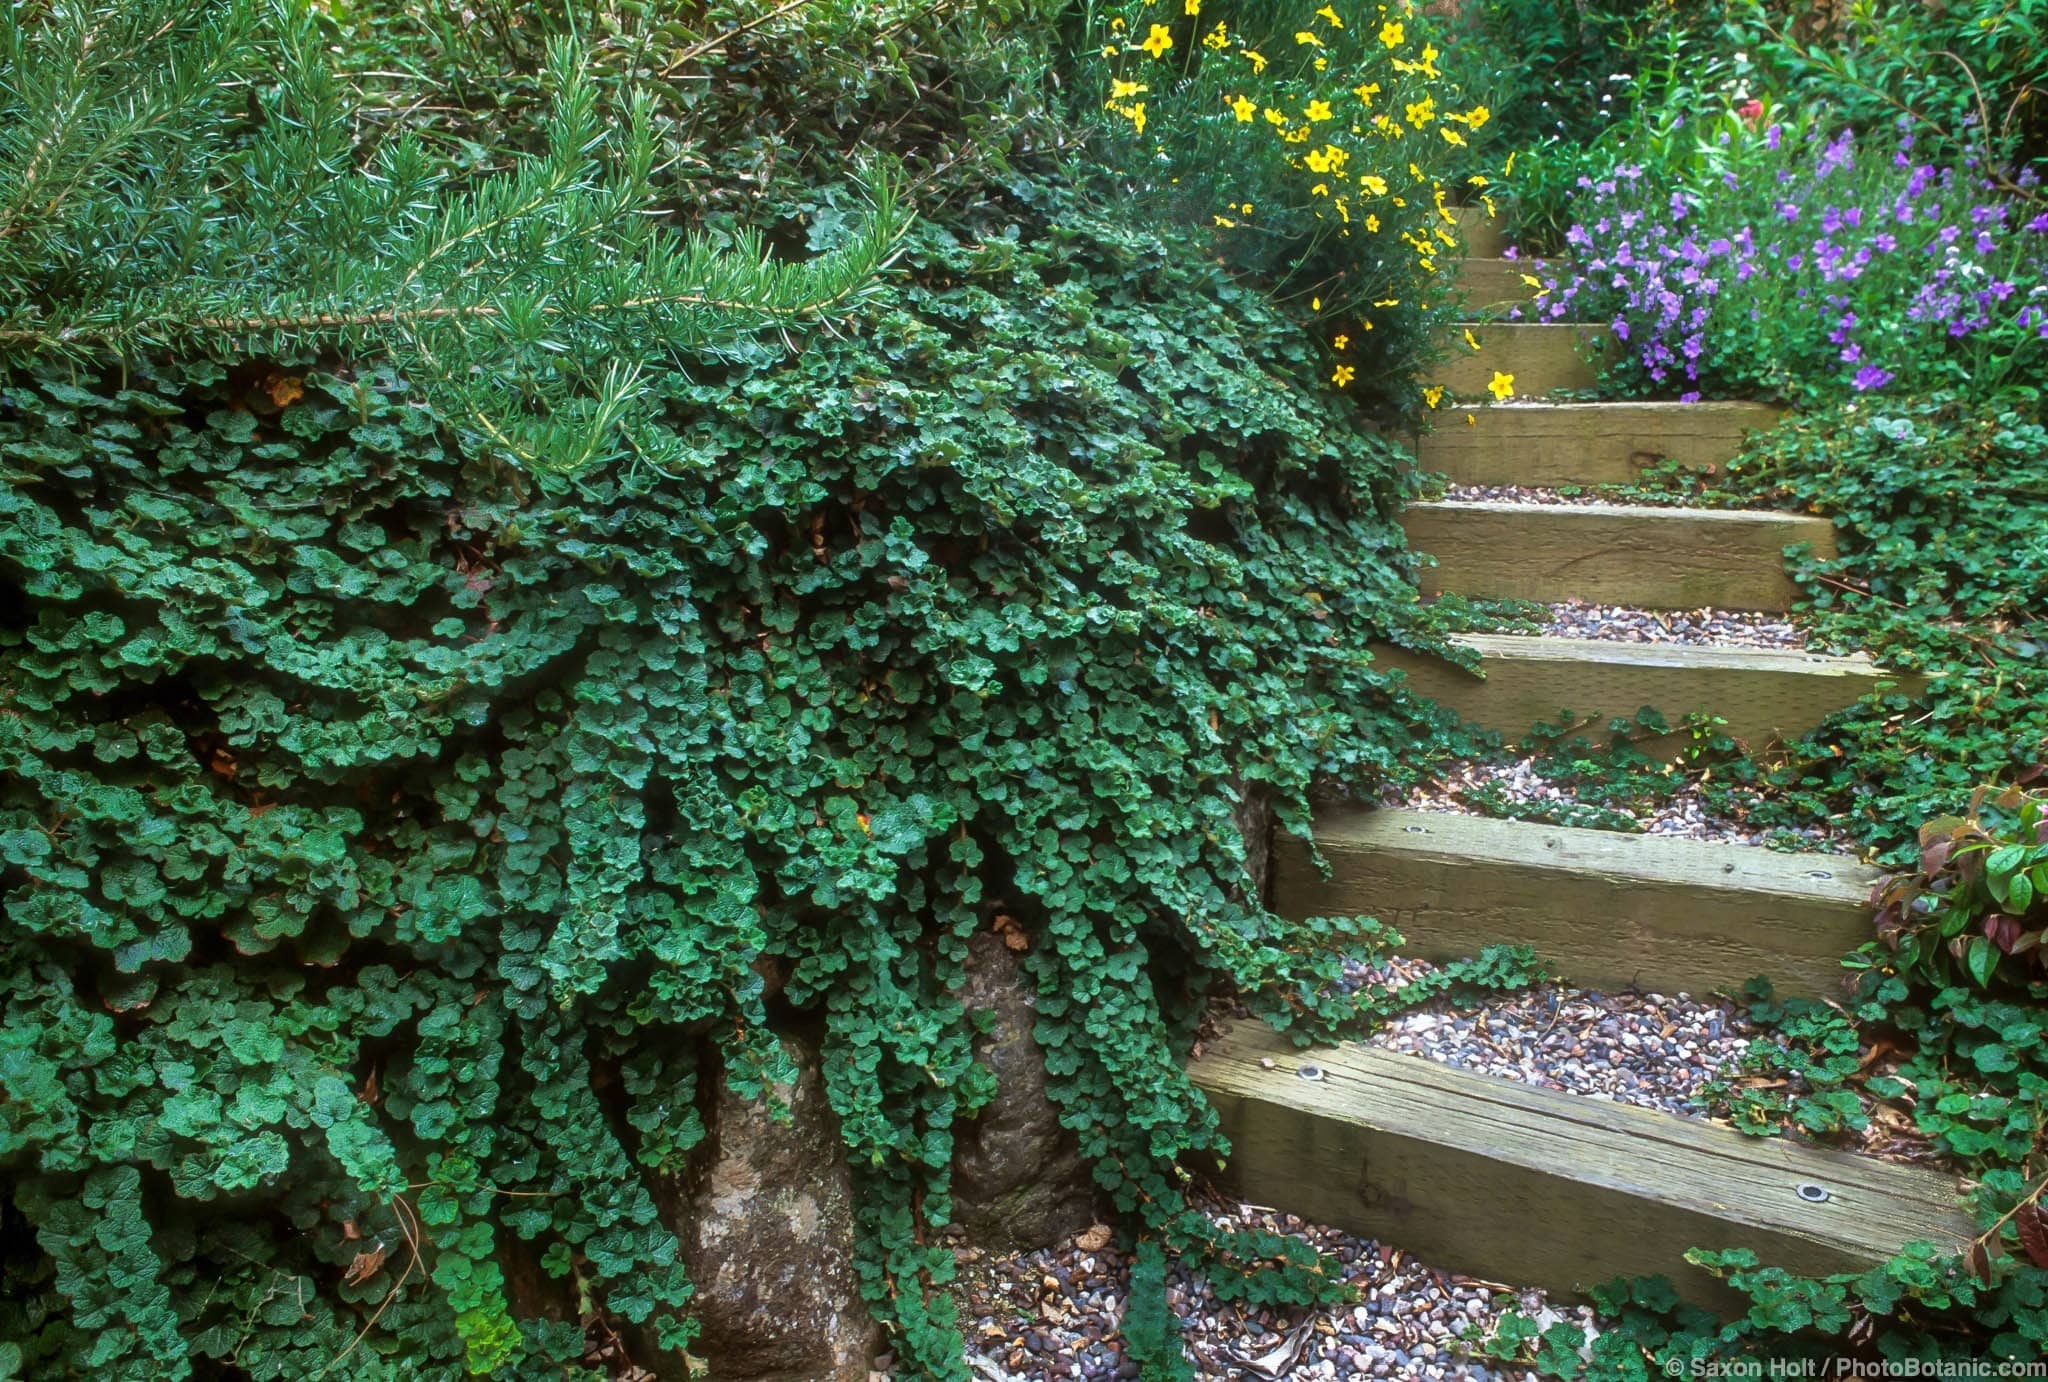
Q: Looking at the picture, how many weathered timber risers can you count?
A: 8